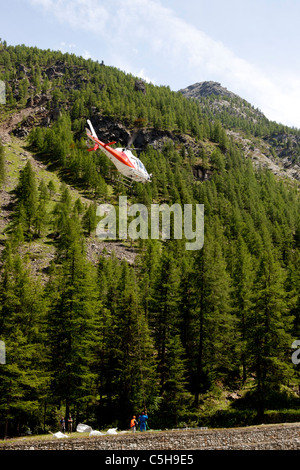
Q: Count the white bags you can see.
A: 4